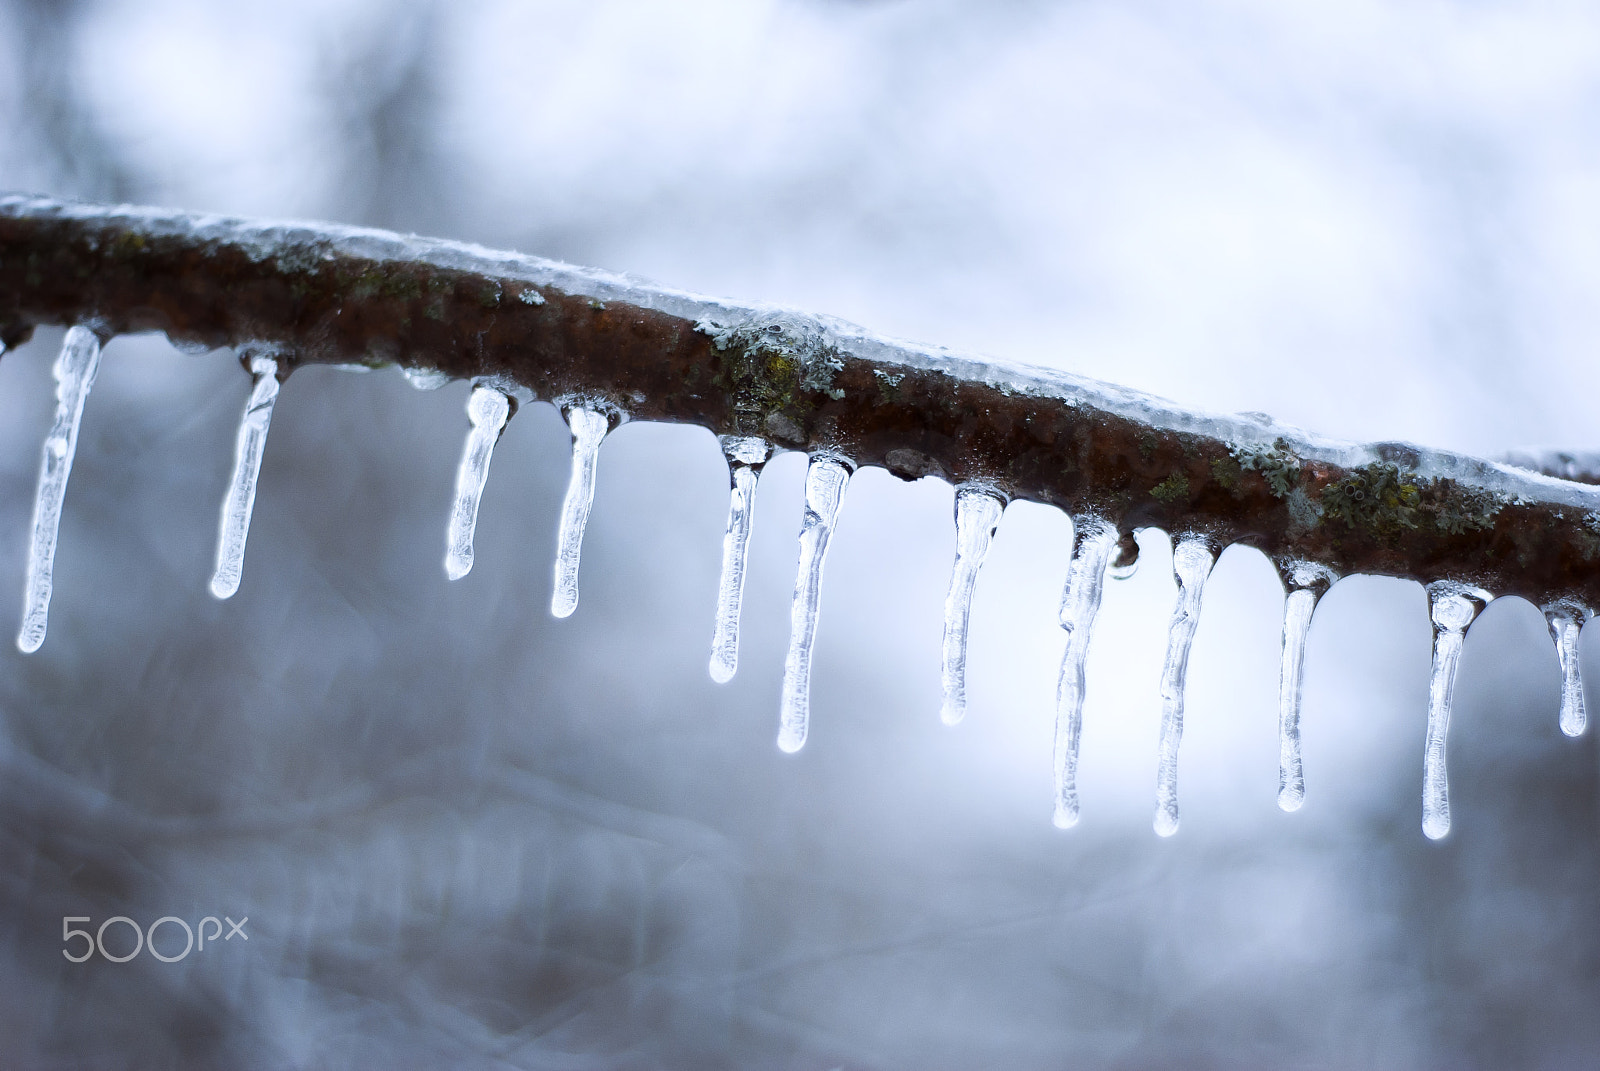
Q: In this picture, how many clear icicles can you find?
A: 12